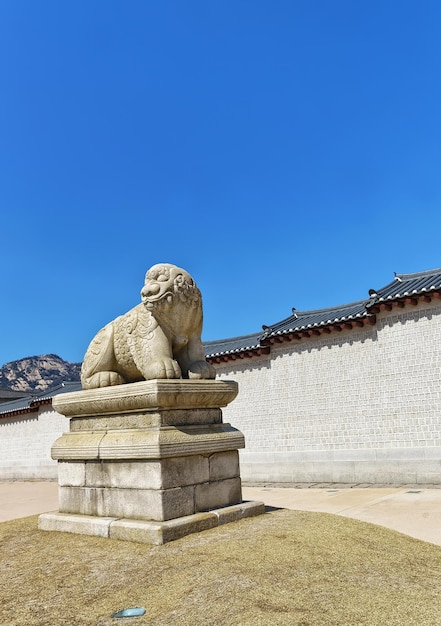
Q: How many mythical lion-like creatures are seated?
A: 1